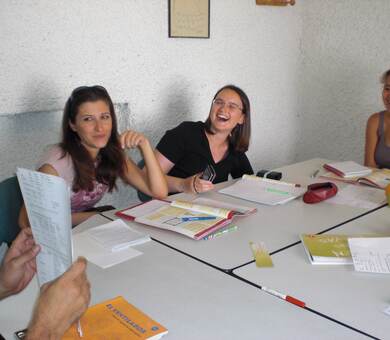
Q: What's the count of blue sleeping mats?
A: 0